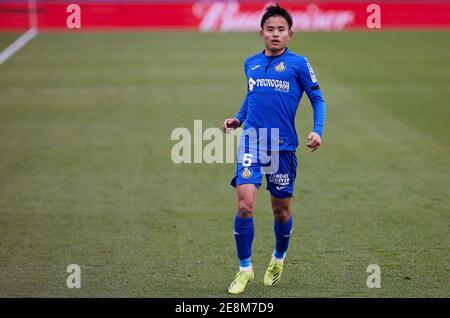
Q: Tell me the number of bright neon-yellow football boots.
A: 2